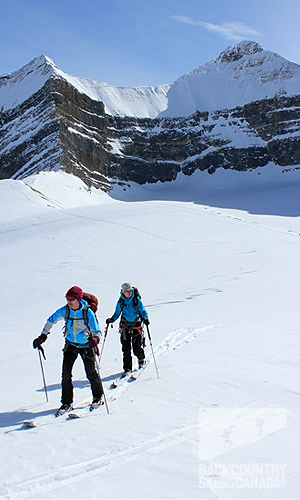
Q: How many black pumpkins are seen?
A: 0